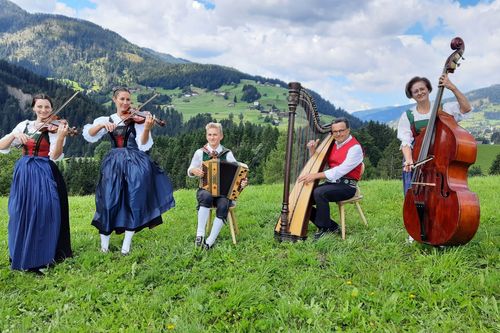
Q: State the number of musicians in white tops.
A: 5